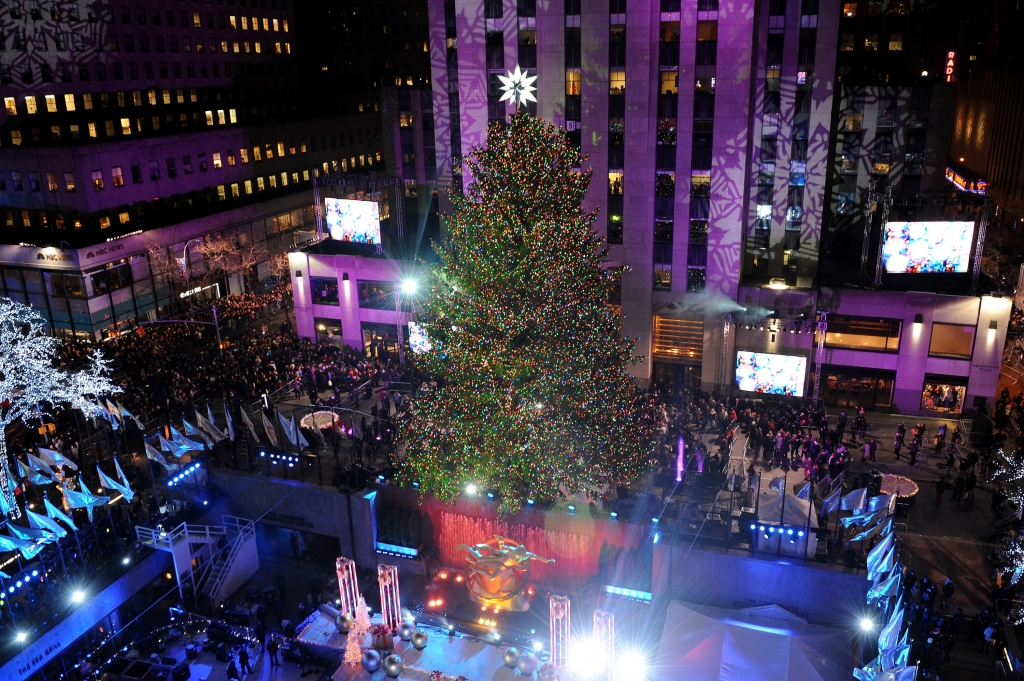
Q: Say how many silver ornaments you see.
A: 7